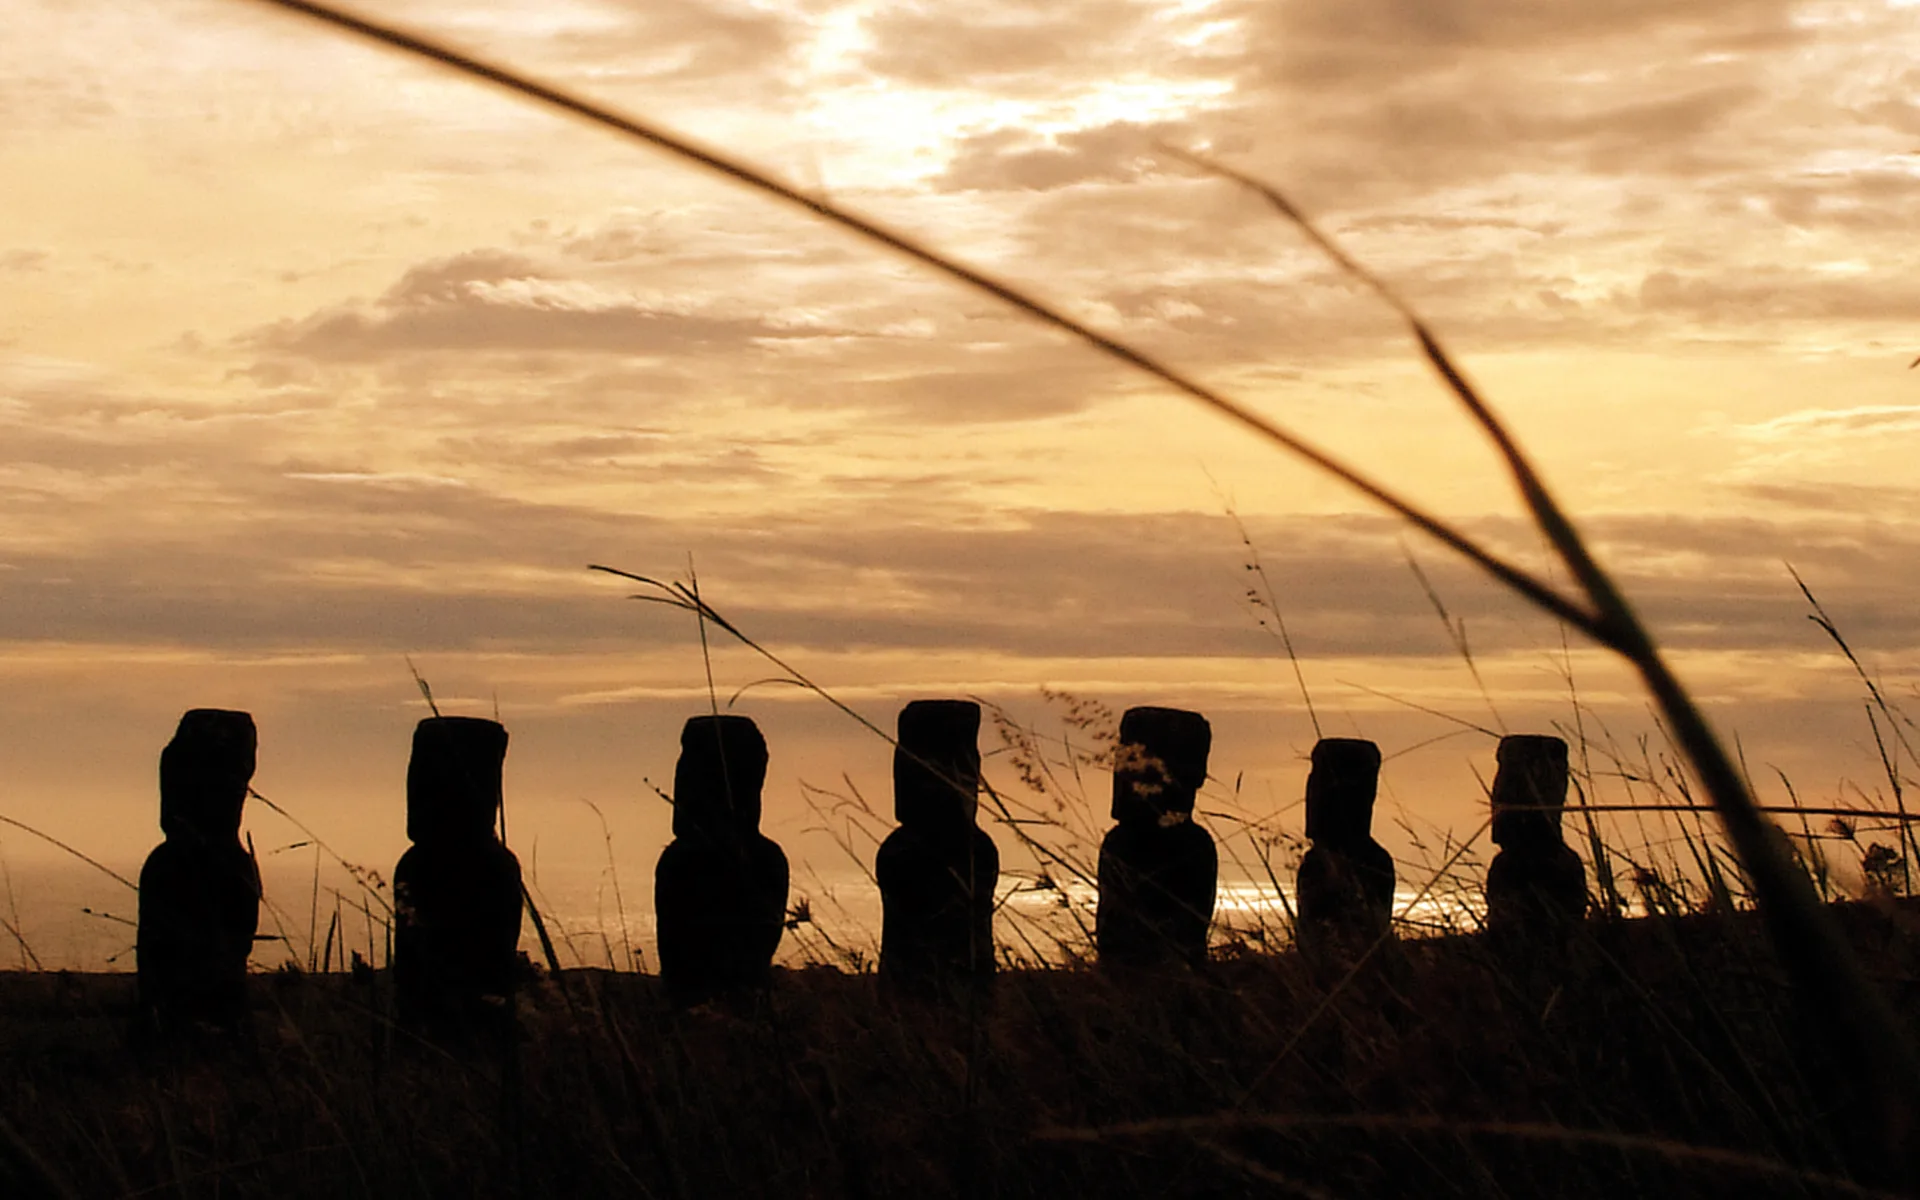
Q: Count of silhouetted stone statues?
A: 7